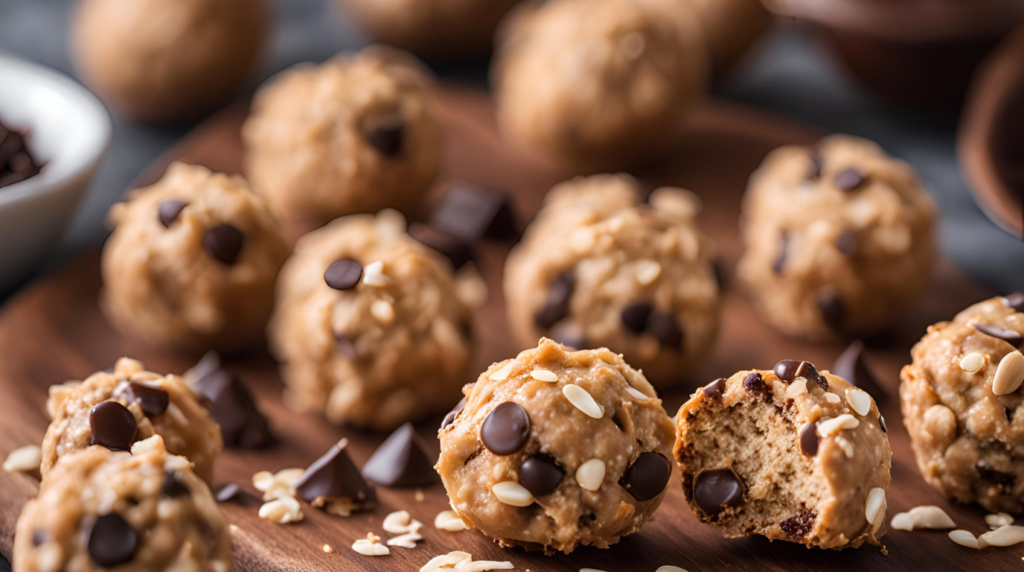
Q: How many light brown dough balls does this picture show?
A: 14